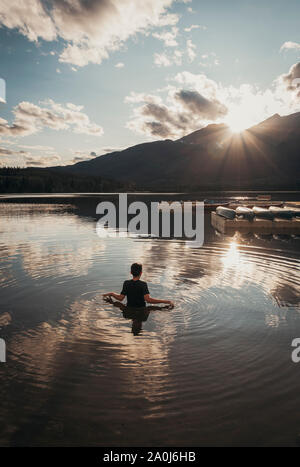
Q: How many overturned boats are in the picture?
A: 5